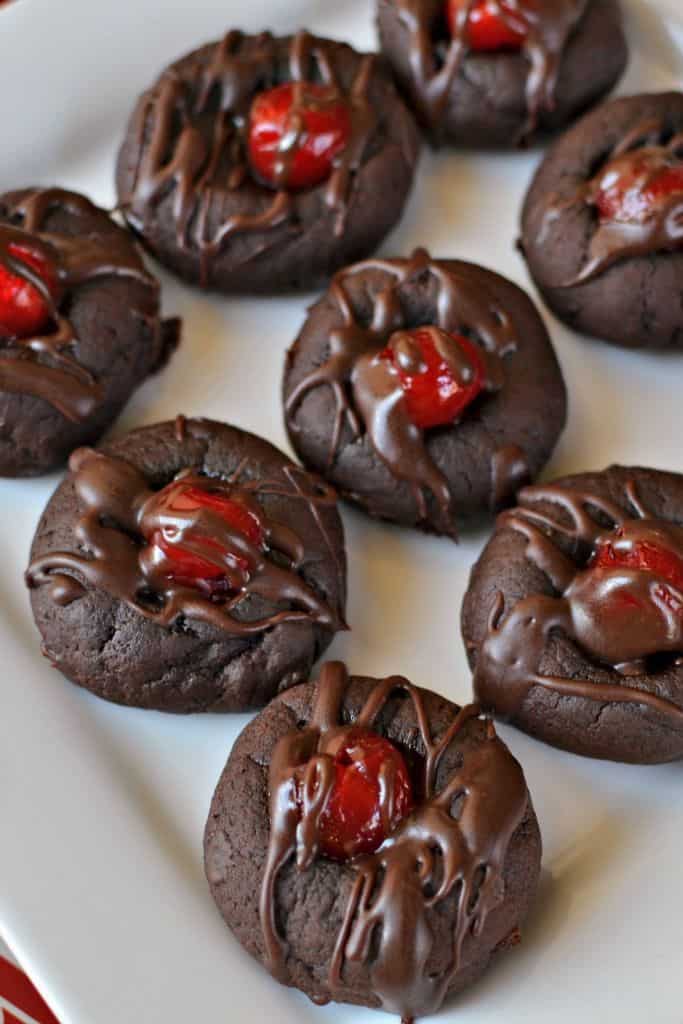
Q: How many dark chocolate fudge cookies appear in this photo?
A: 8